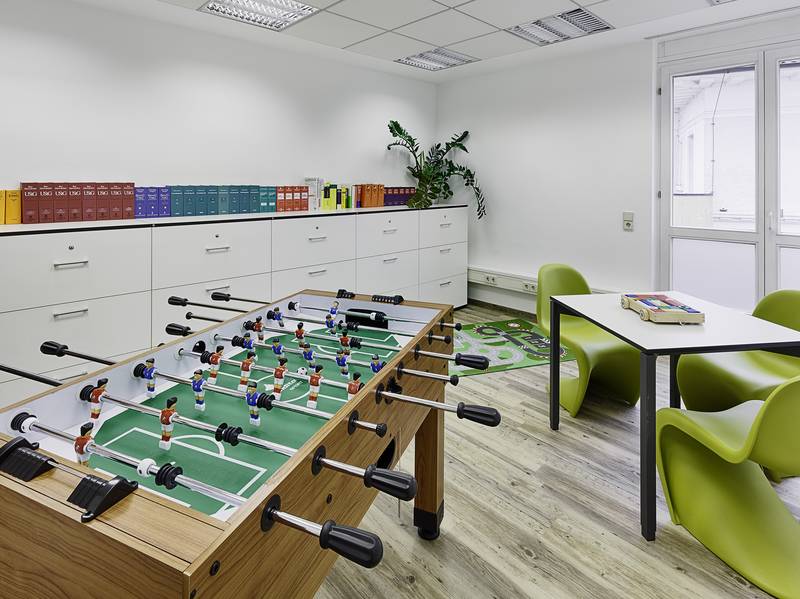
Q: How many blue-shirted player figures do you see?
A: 11